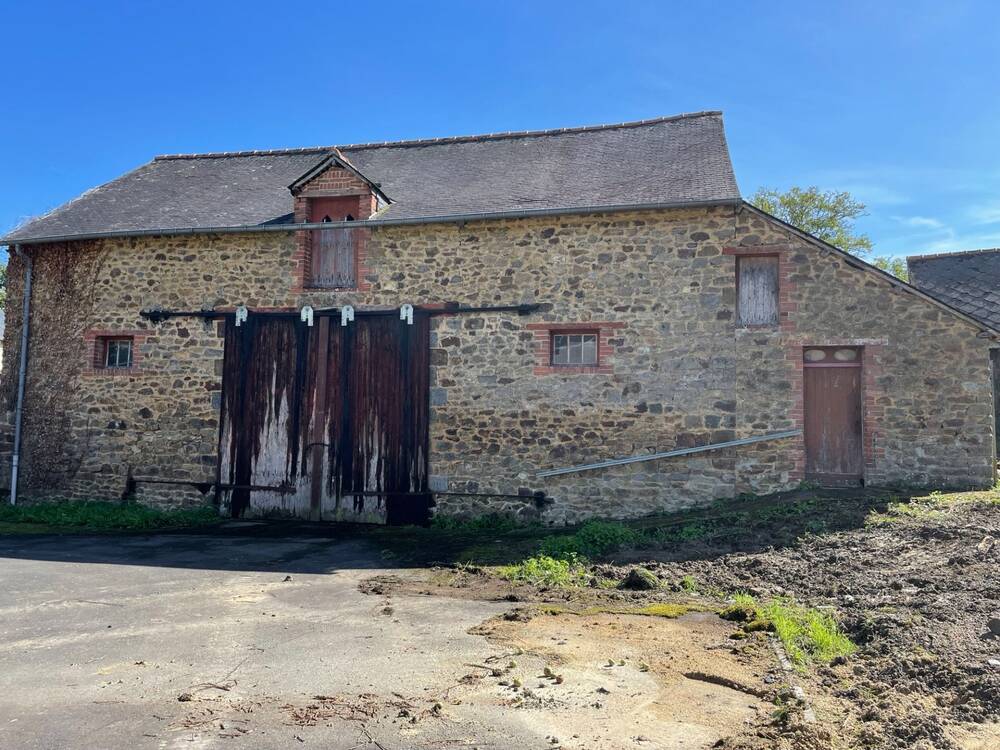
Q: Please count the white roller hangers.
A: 4